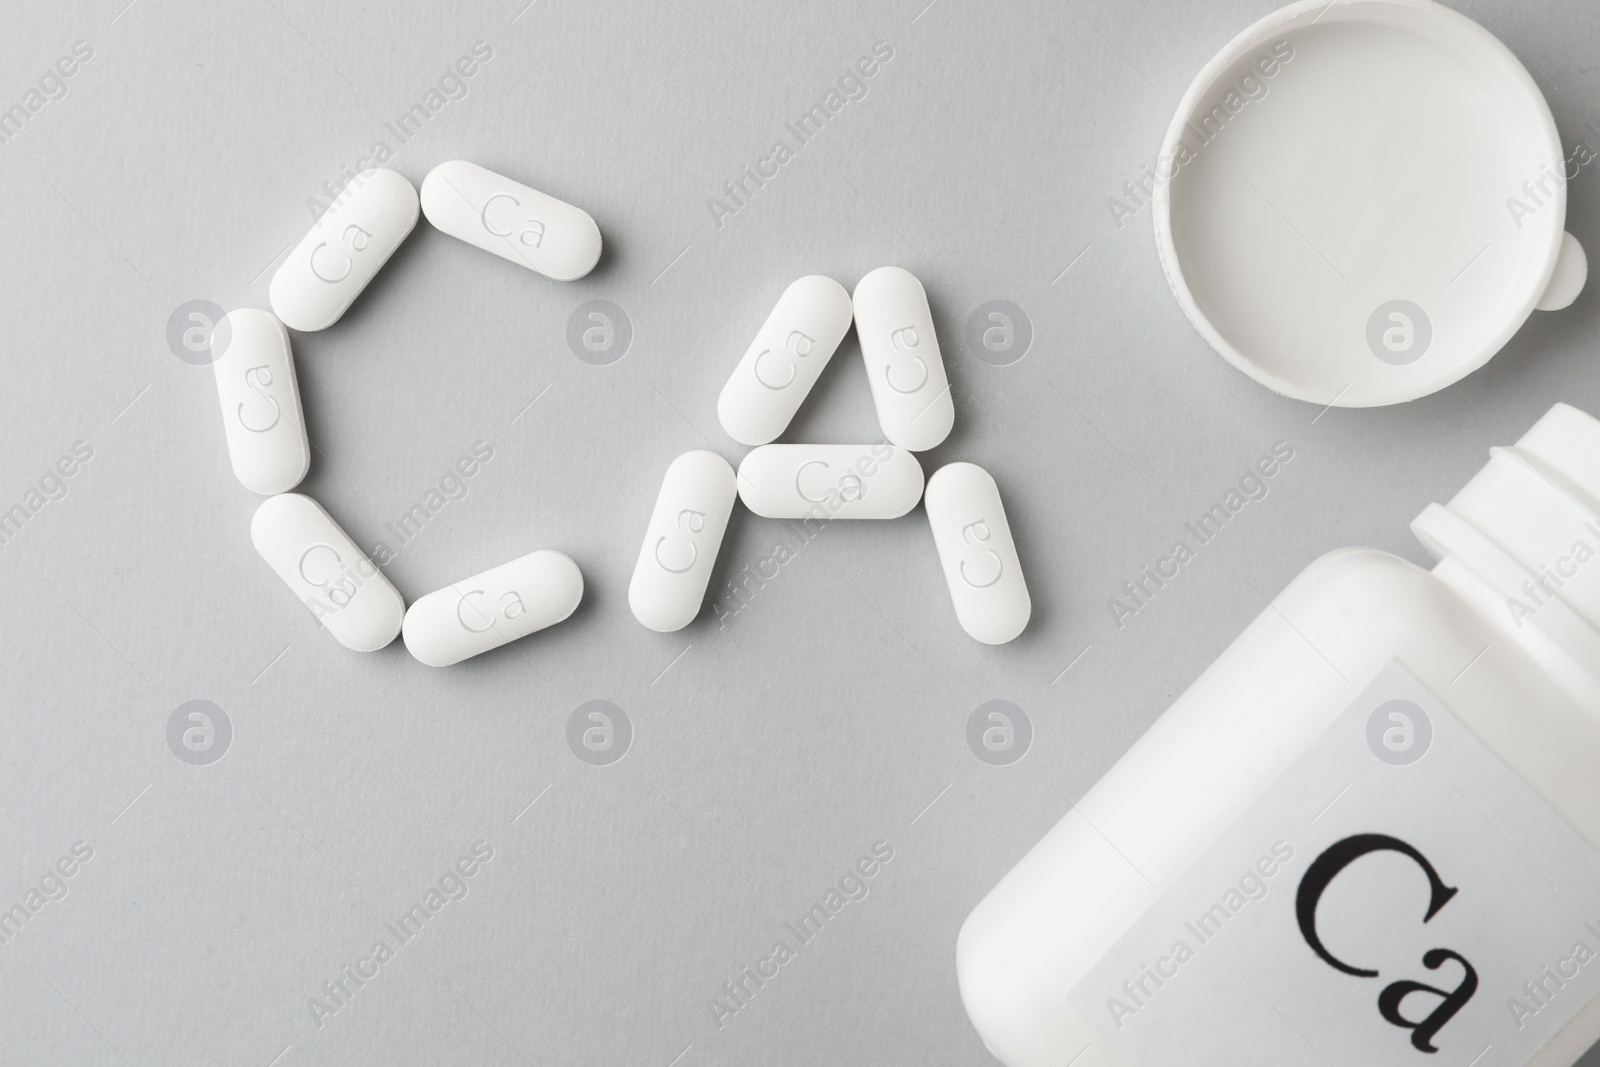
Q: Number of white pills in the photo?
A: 10